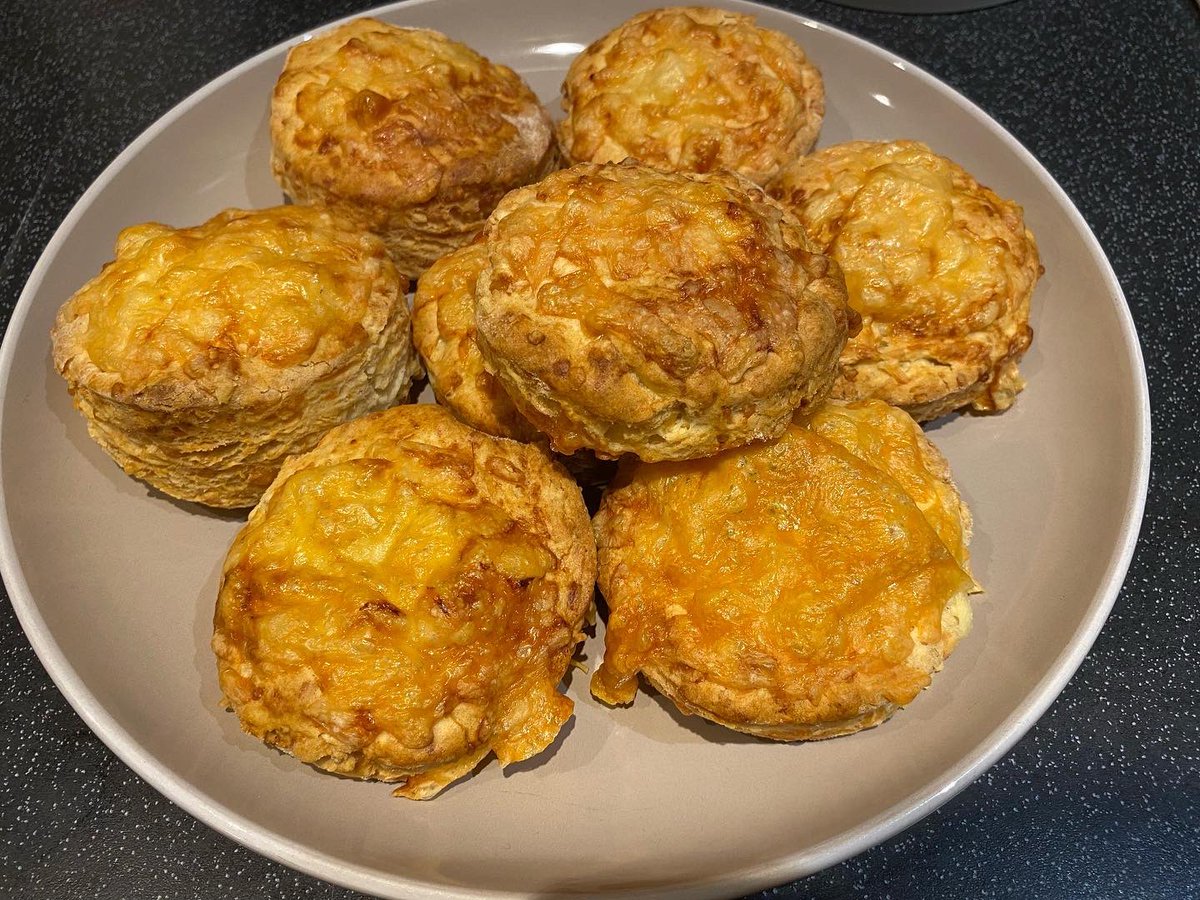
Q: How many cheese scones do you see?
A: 8